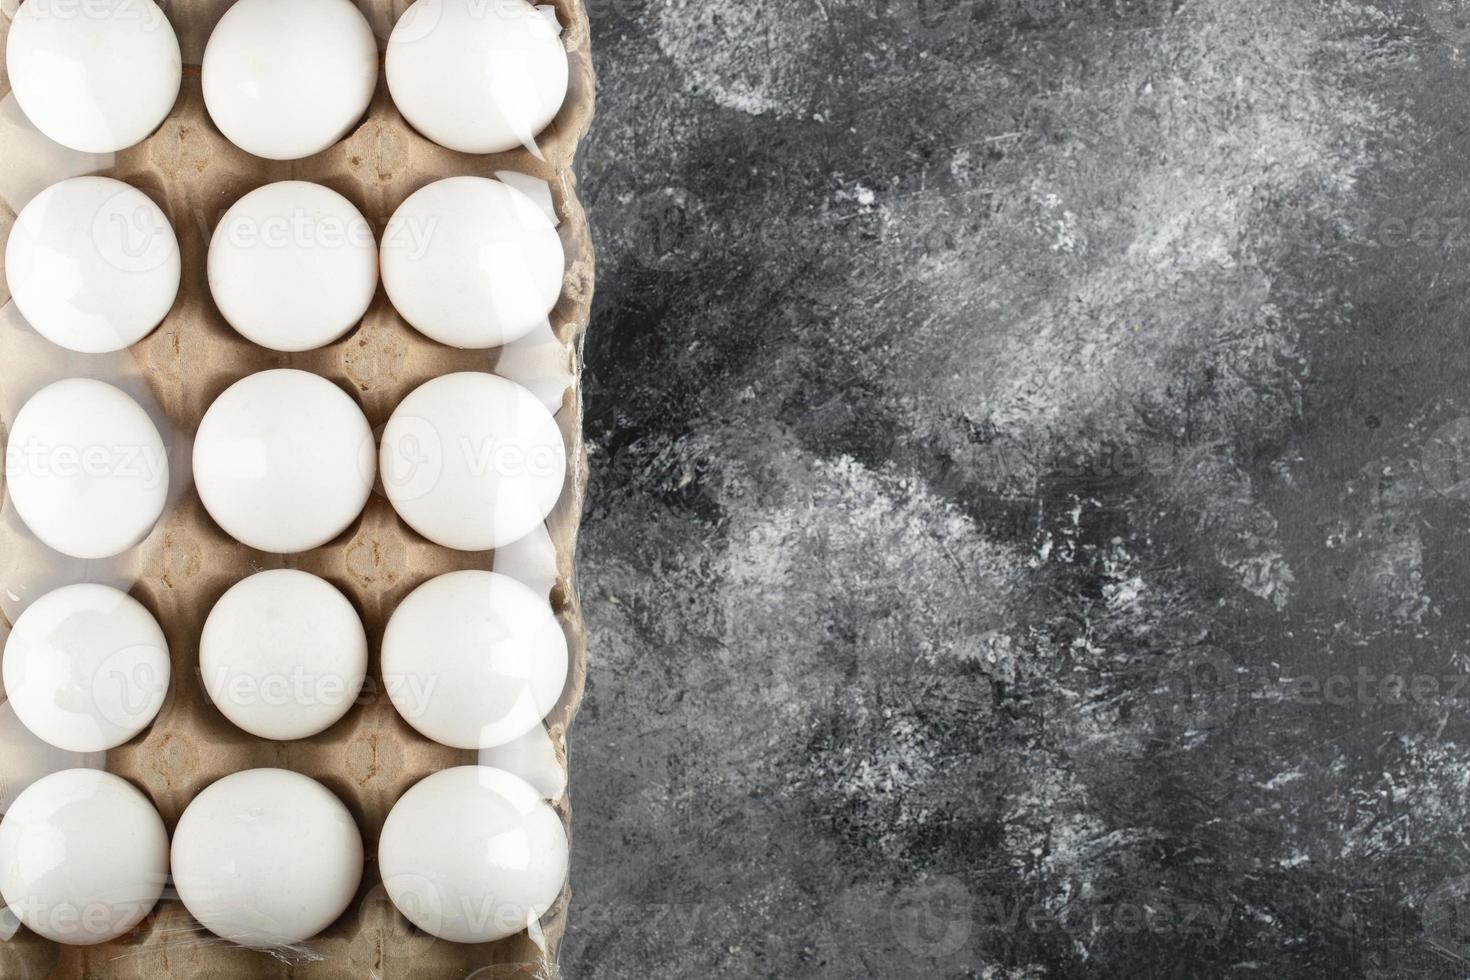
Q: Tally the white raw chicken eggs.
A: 15